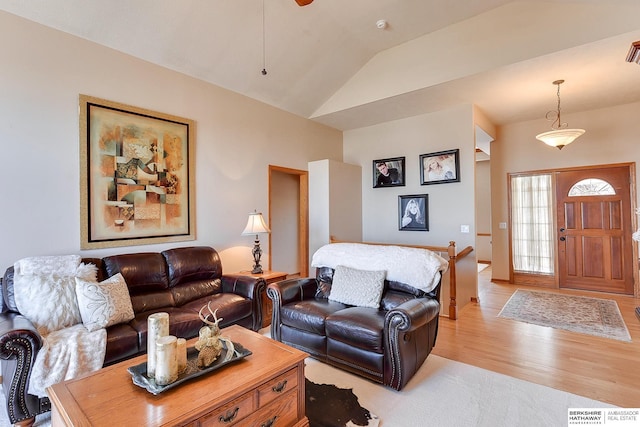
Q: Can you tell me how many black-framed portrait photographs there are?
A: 3